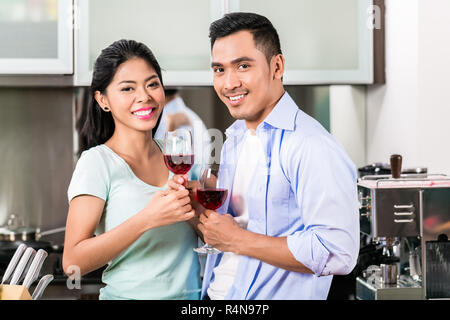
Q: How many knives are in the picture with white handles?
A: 4